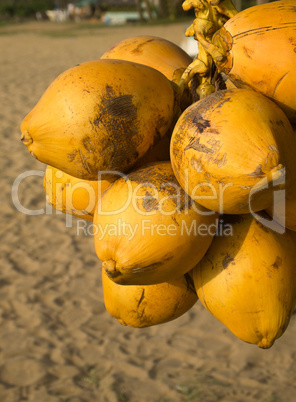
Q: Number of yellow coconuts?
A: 9